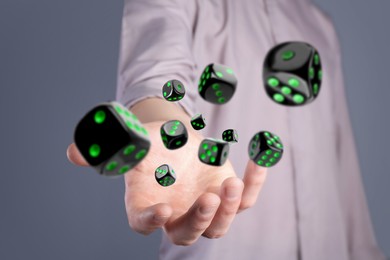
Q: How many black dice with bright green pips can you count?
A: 10